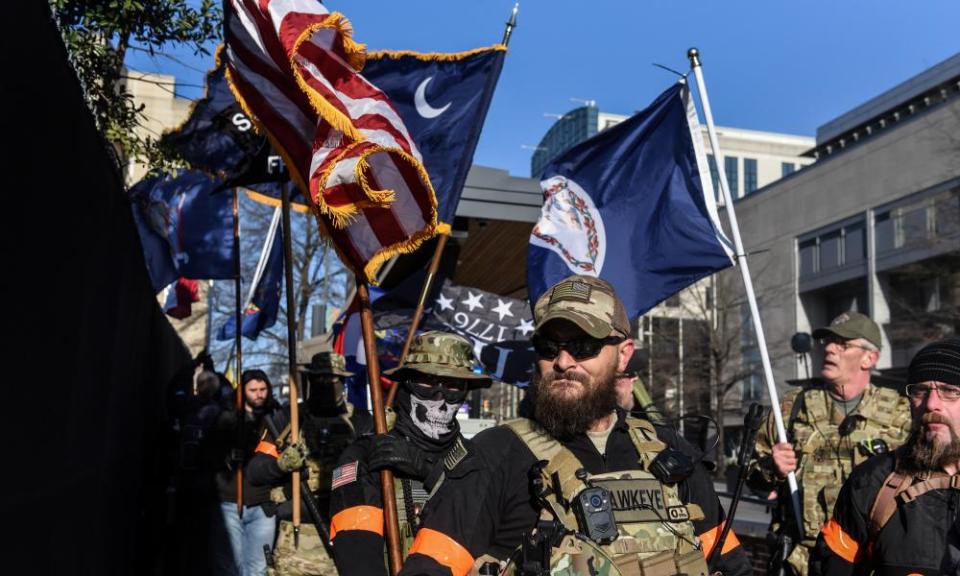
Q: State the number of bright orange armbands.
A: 5